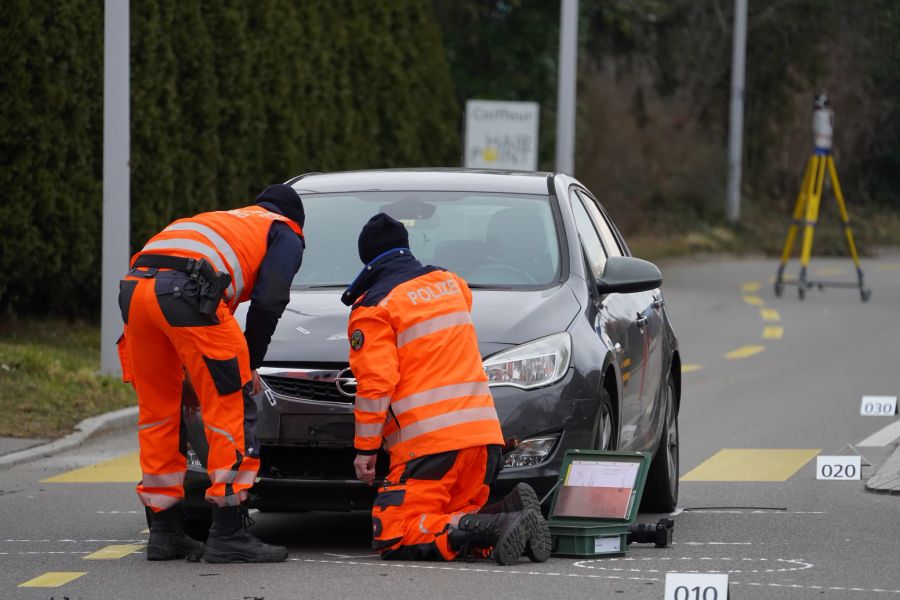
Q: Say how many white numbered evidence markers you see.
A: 3